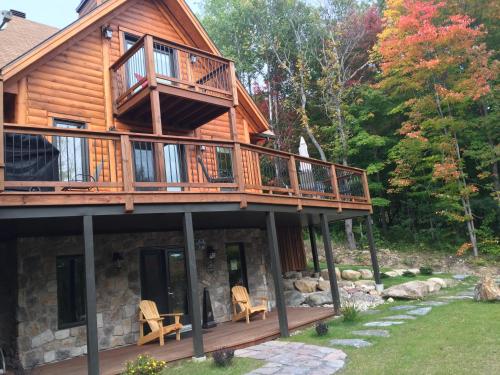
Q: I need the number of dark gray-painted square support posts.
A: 6